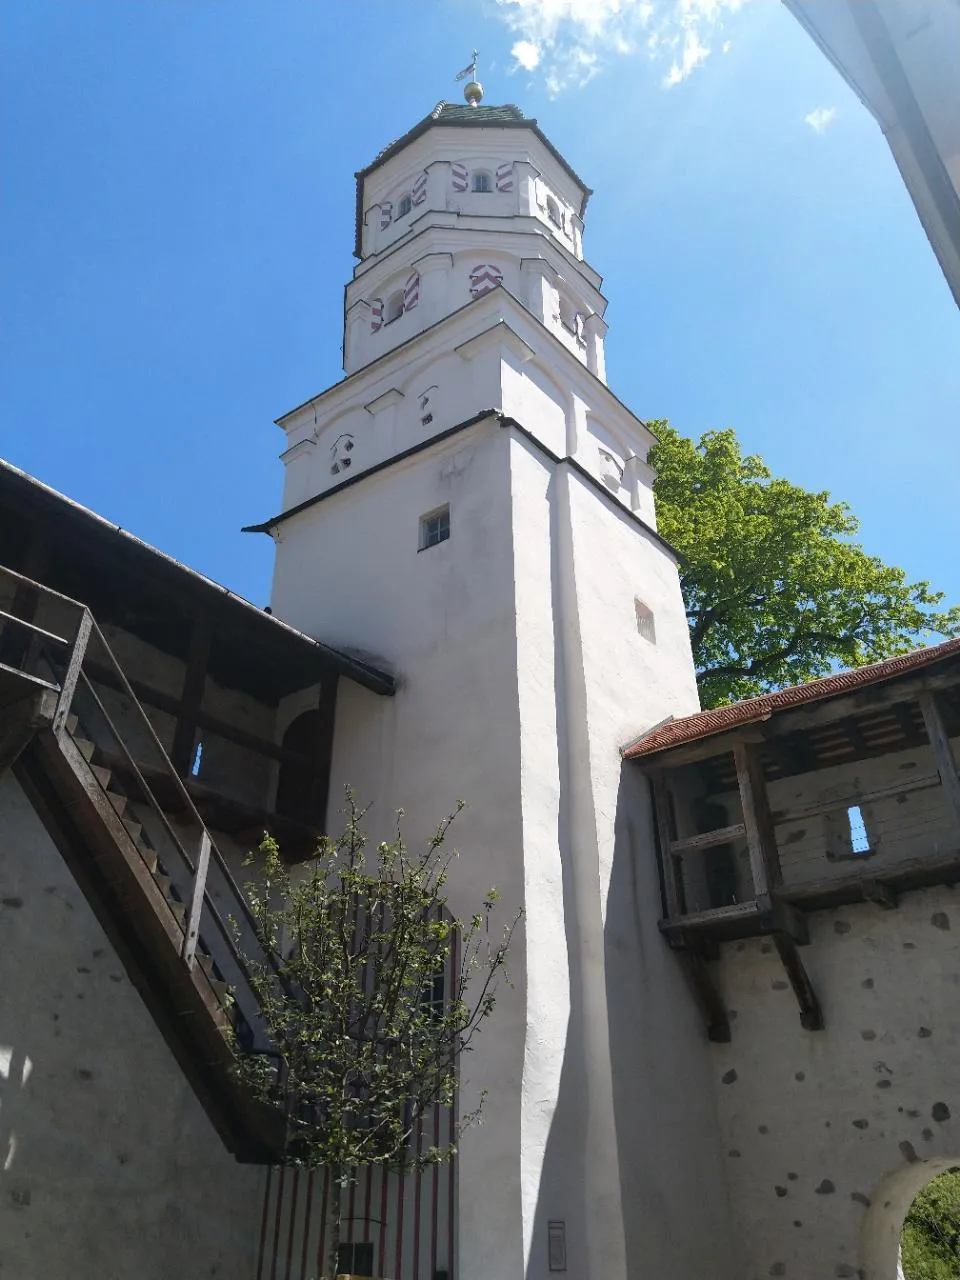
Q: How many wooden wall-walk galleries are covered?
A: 2